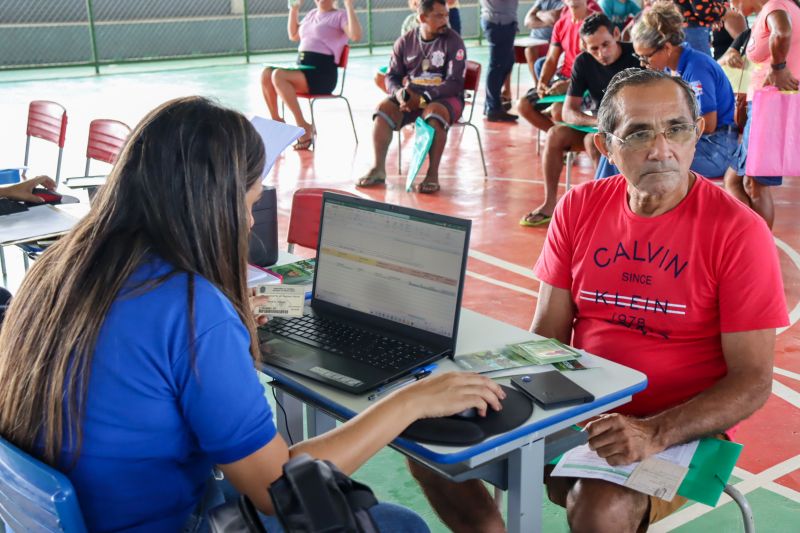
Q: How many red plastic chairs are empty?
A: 3